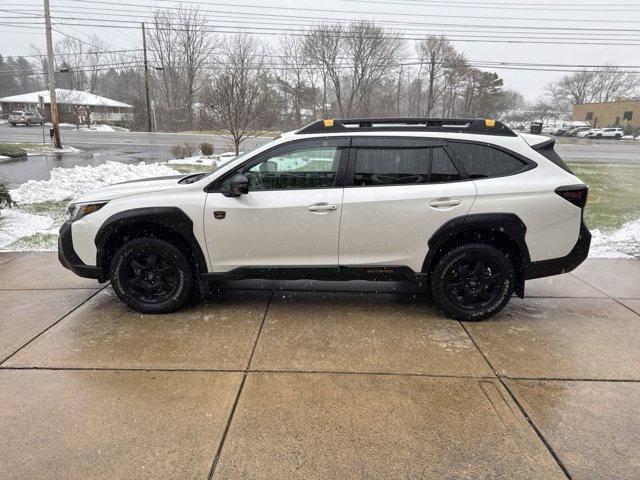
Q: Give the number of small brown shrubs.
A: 2